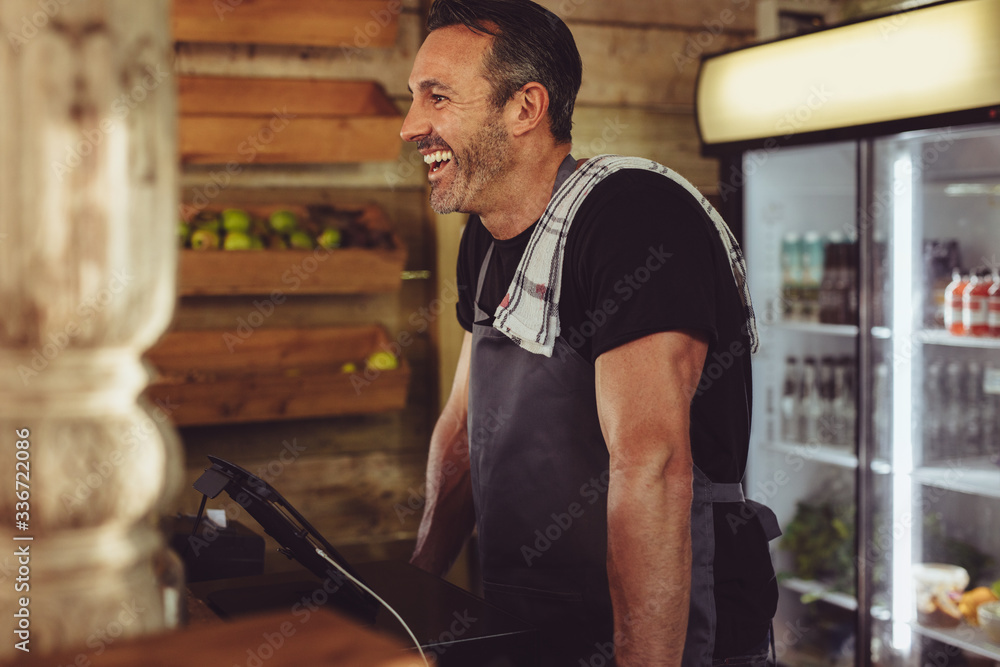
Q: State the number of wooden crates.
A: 4